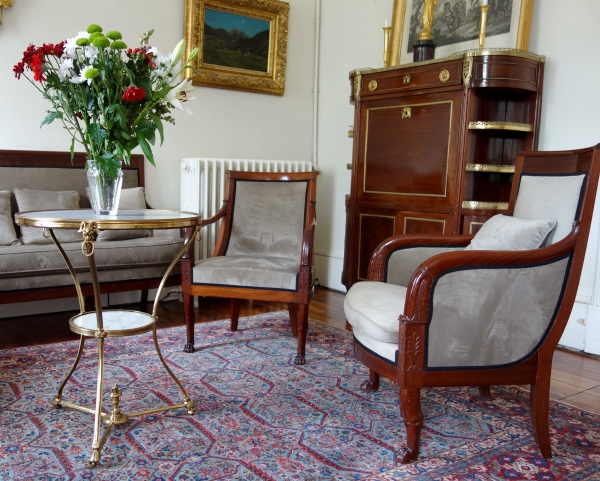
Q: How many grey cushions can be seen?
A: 4